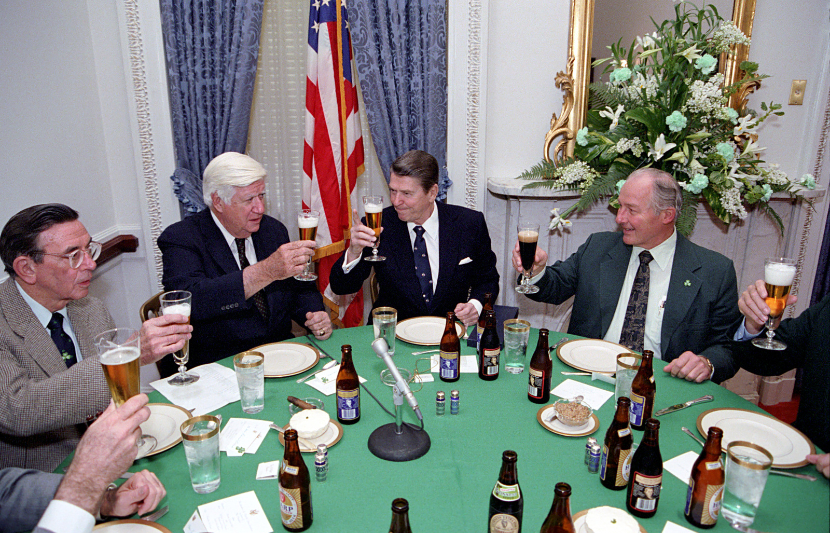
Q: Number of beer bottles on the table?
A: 13